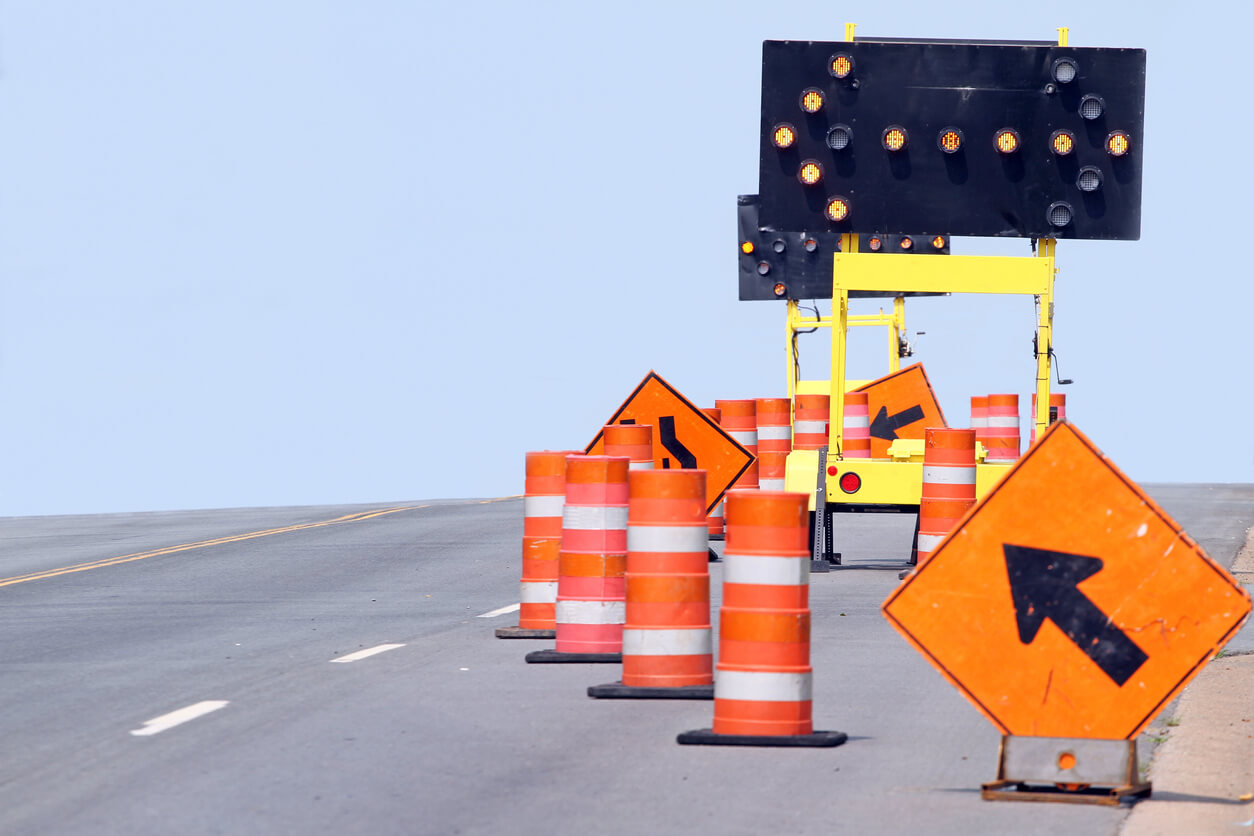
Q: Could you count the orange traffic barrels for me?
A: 14